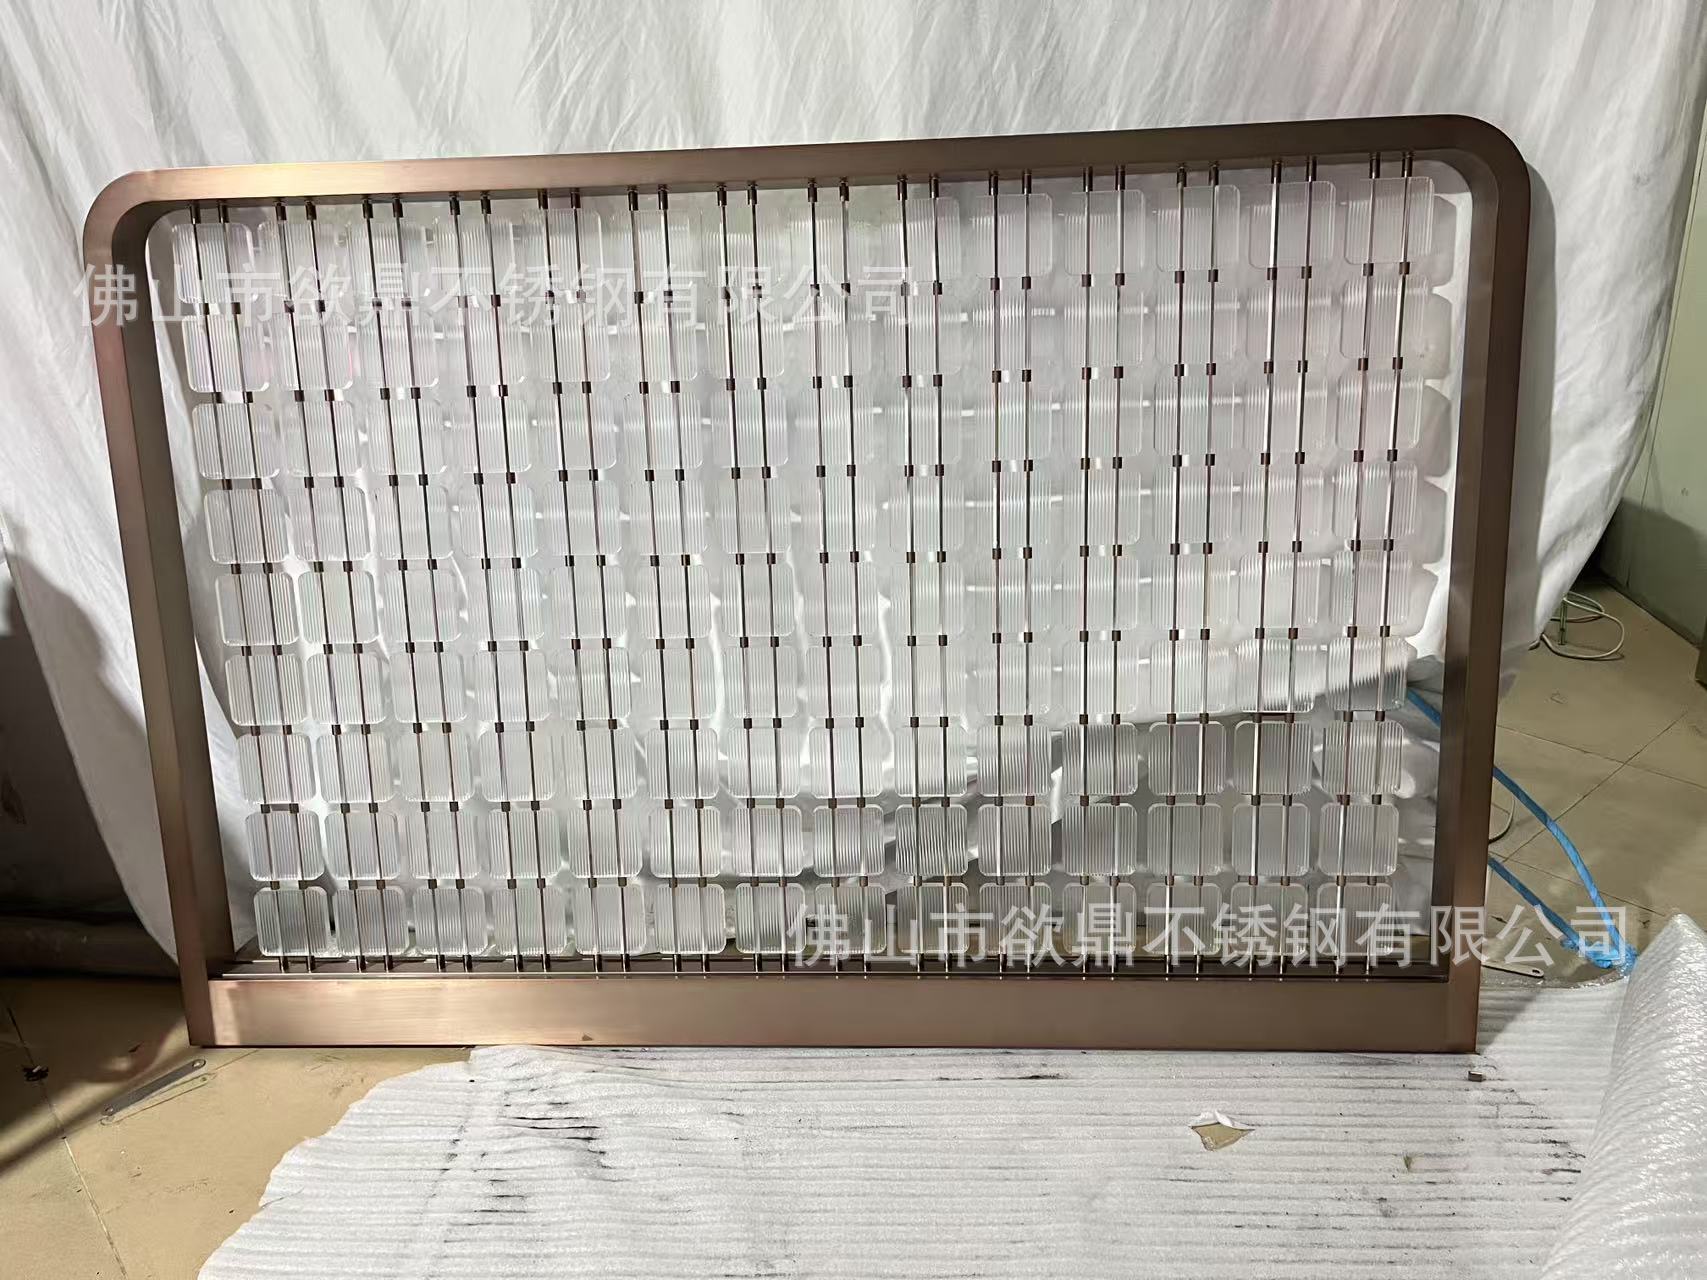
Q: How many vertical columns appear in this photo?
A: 14